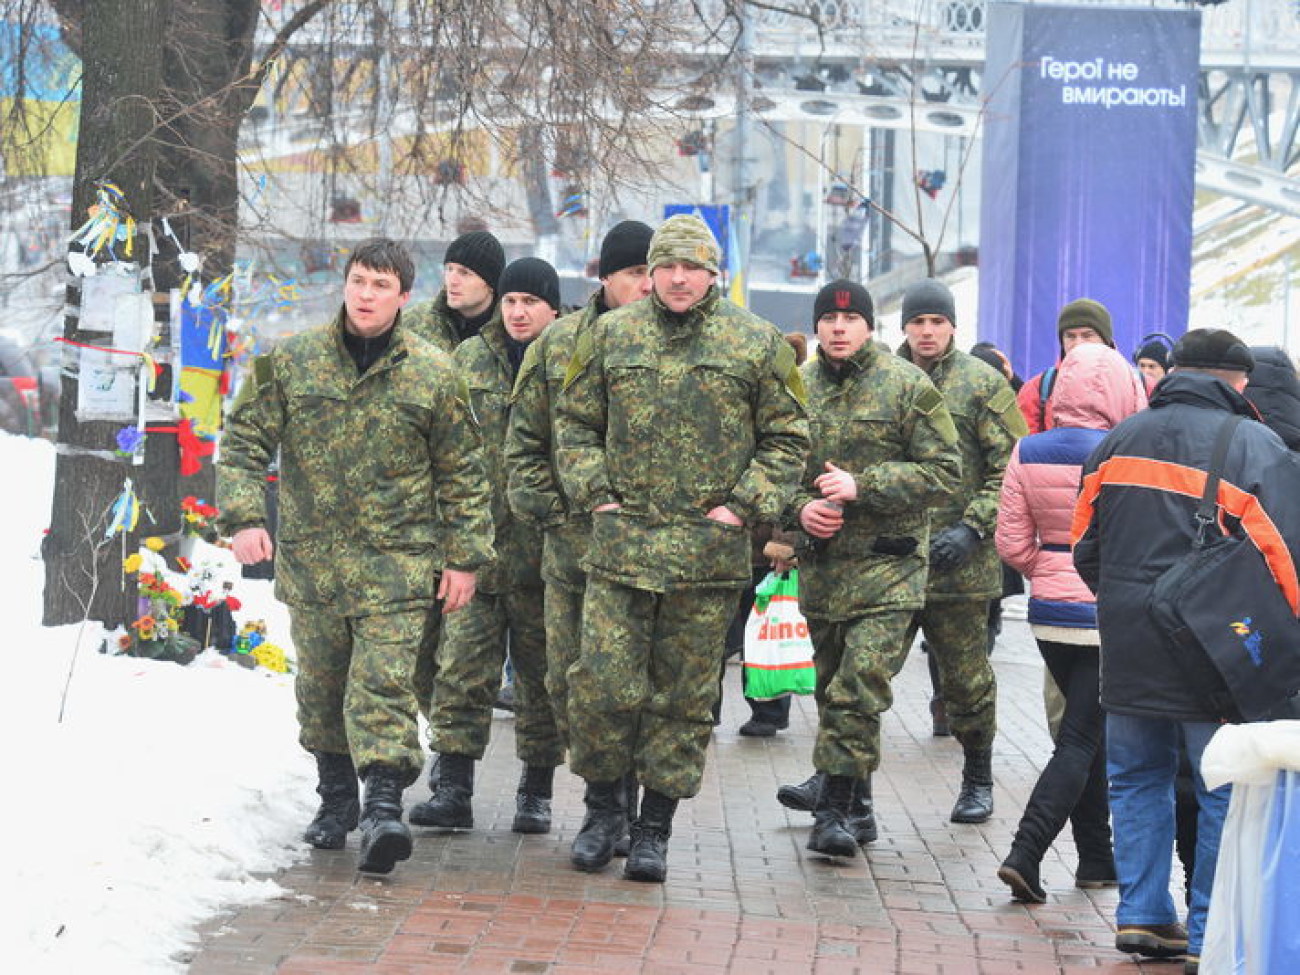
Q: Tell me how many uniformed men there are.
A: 7